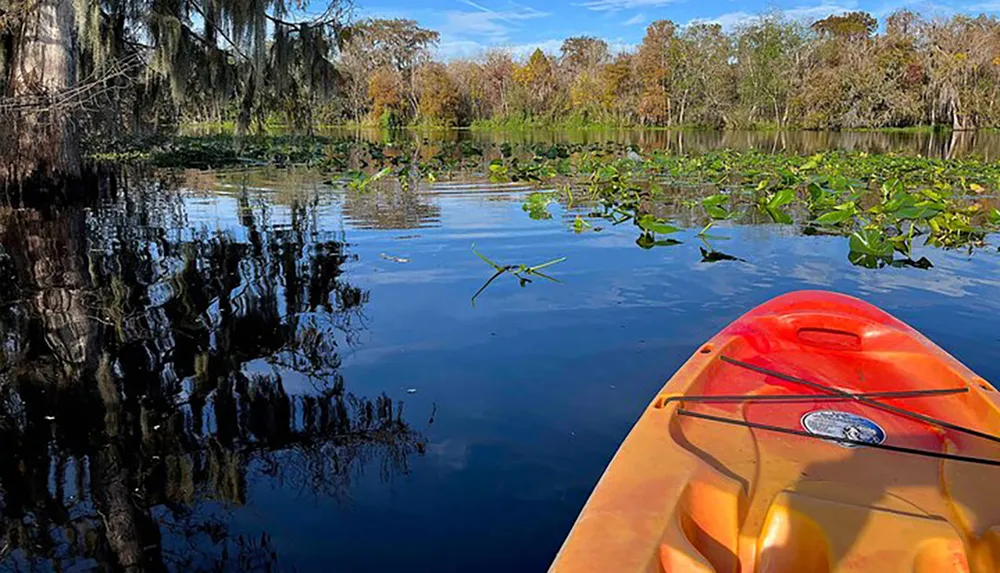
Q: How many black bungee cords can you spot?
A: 3